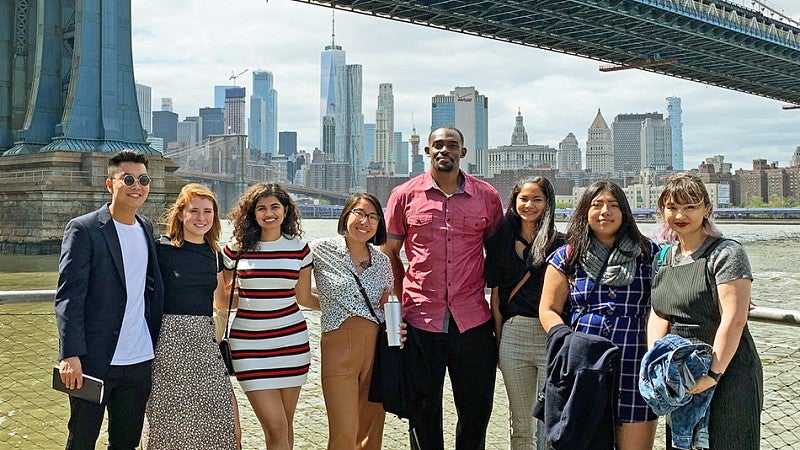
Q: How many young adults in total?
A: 8